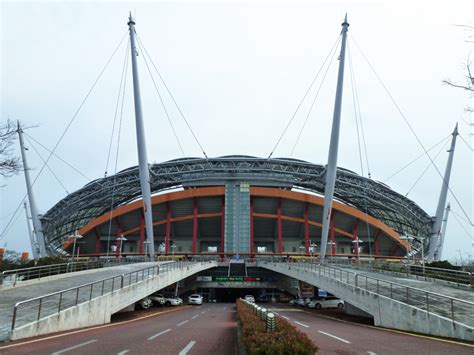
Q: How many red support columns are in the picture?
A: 12